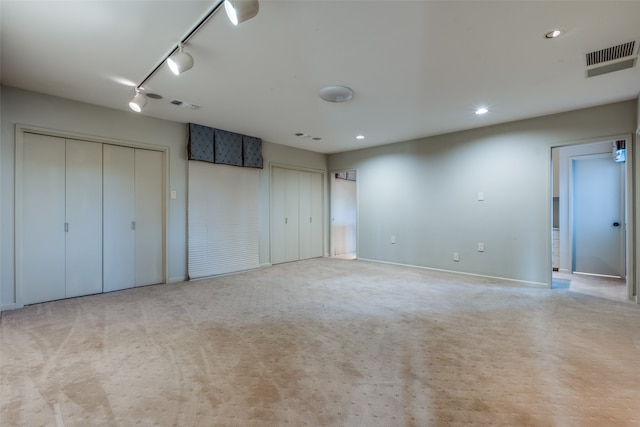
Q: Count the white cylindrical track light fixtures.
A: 3